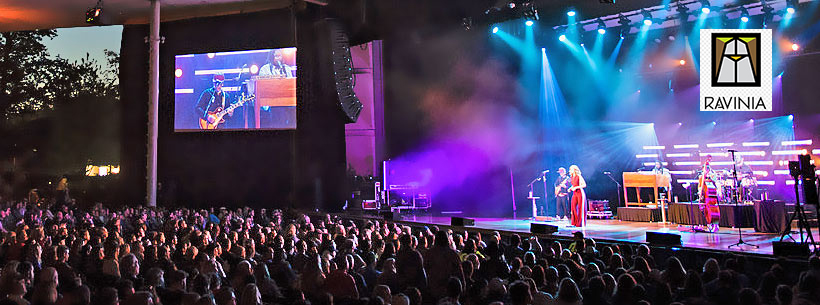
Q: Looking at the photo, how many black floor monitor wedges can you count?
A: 4